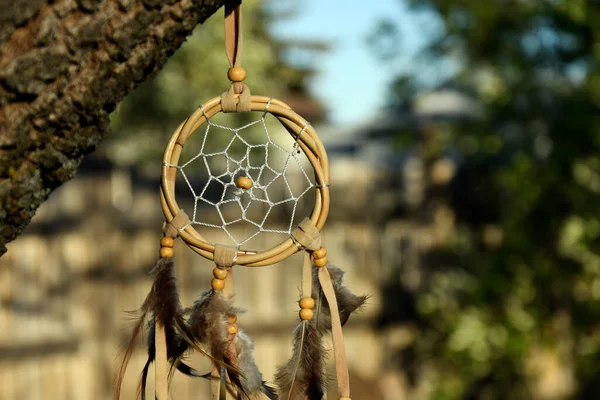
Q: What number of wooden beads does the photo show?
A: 12